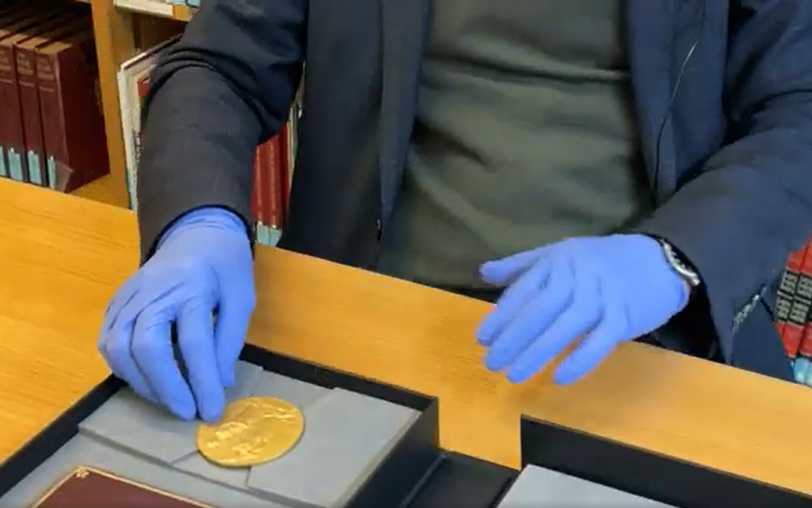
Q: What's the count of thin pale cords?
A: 1